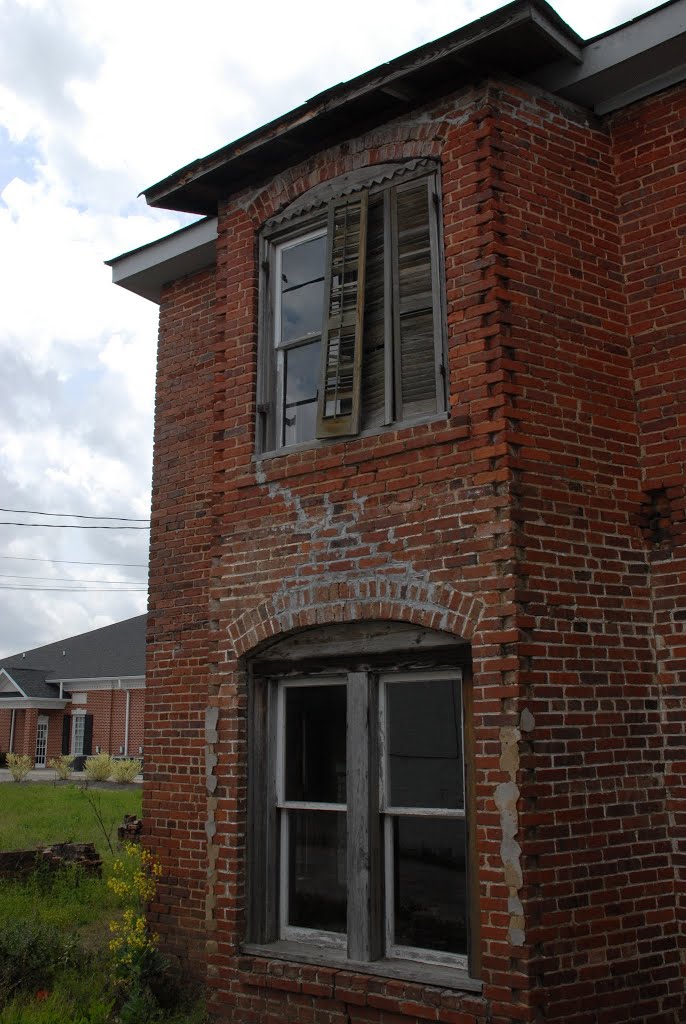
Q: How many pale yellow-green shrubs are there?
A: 4